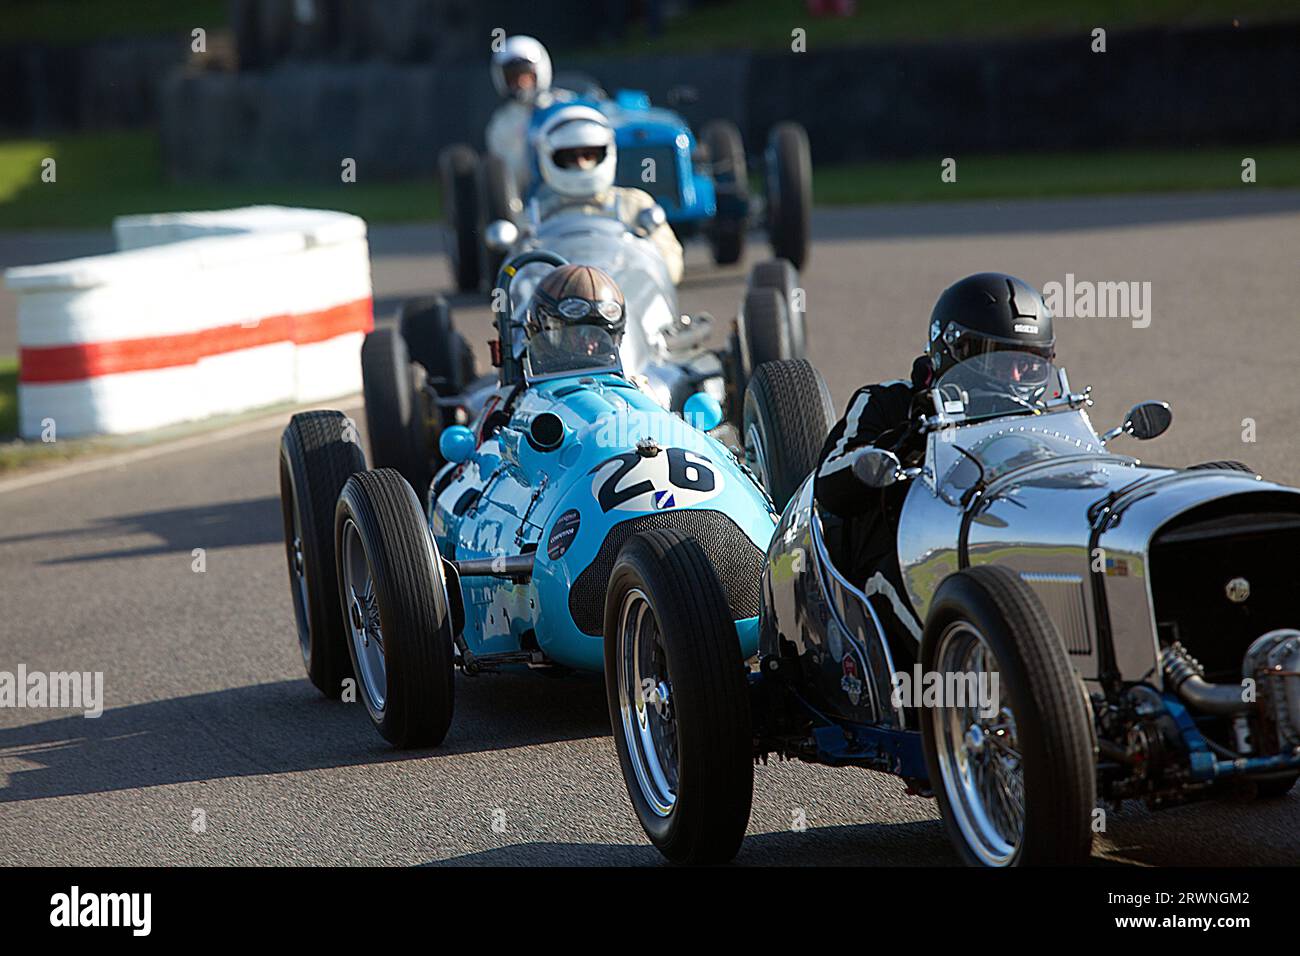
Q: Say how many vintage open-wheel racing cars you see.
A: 4